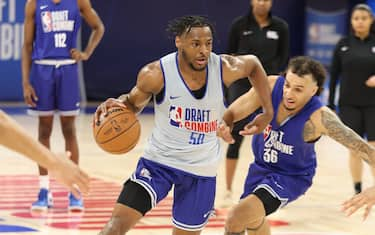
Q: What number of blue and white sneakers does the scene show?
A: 2